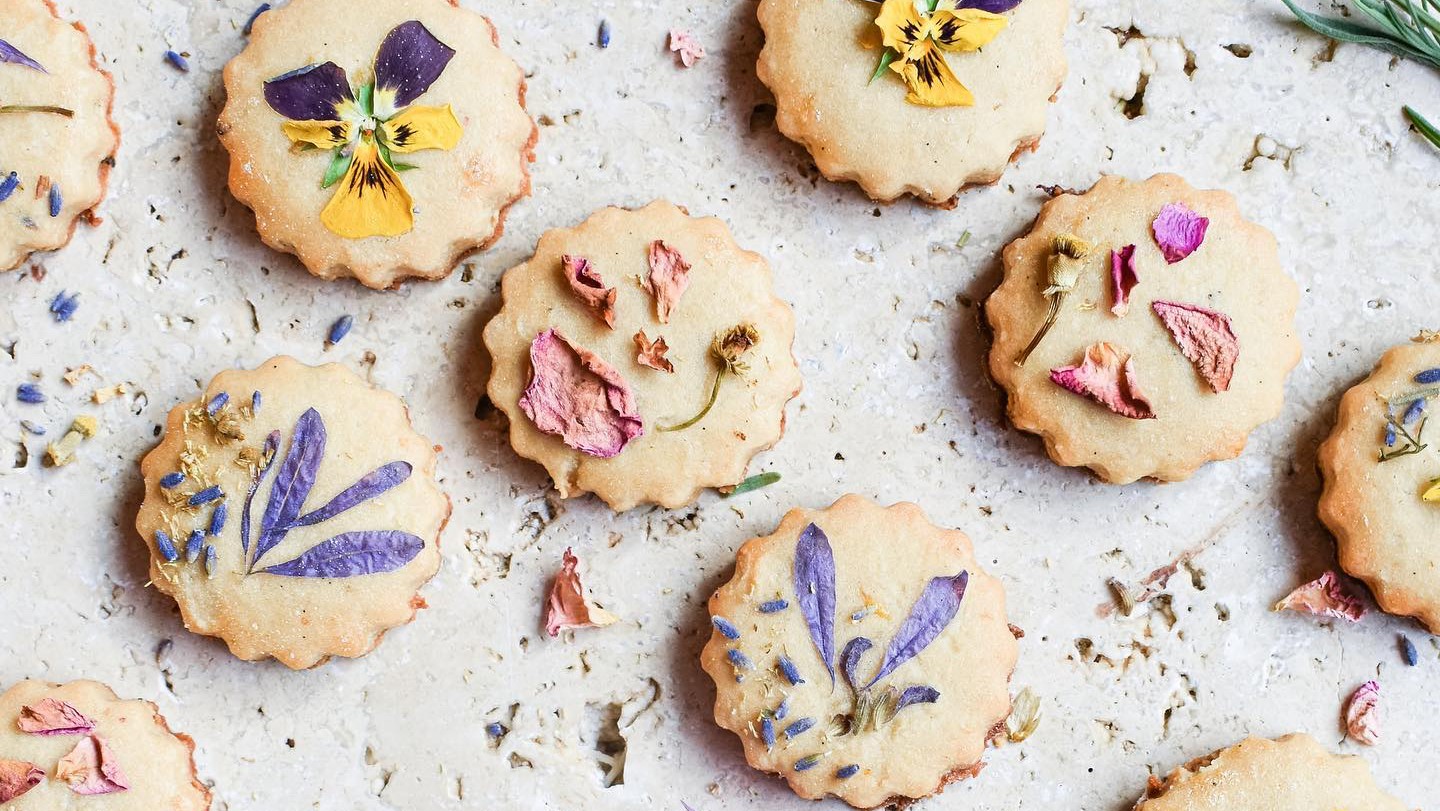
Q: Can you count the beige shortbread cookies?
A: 10